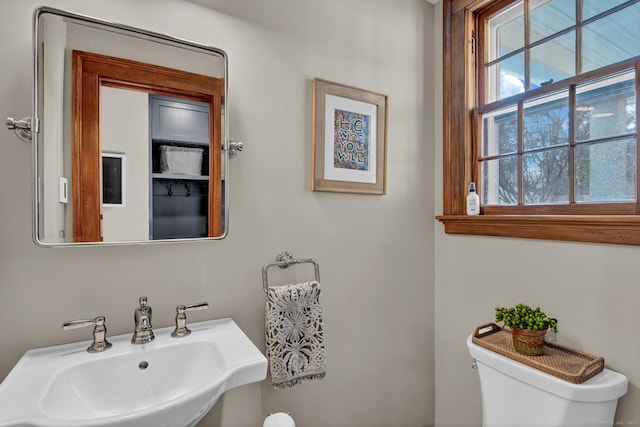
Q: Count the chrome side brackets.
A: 2